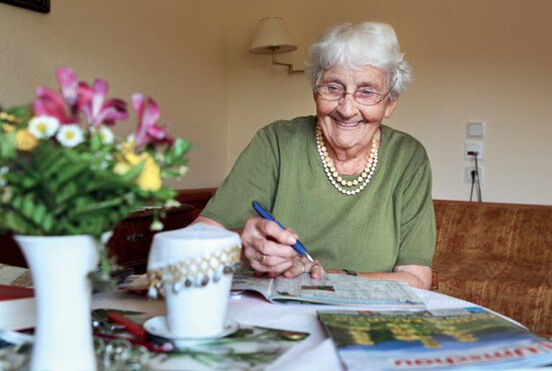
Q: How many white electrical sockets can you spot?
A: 2